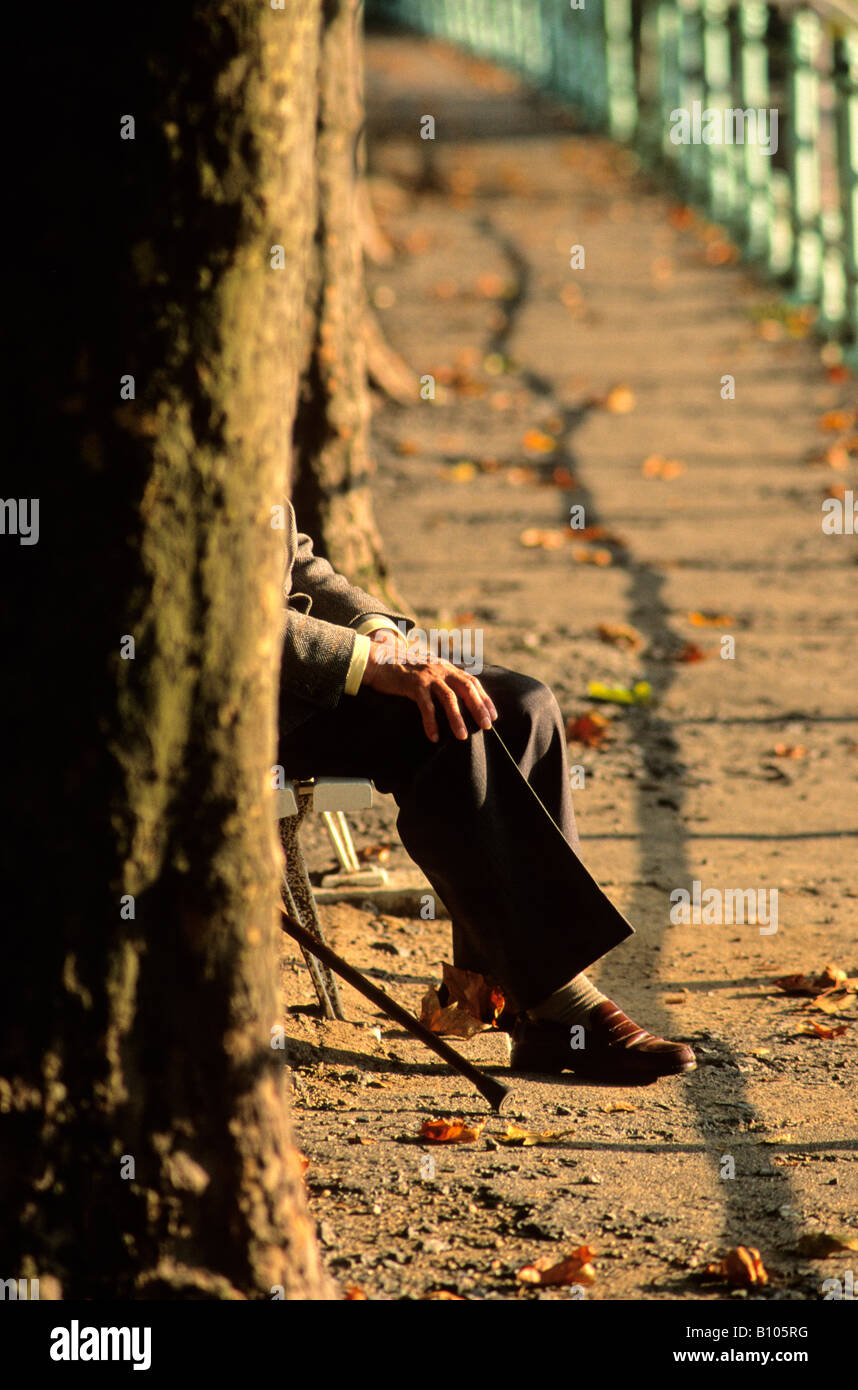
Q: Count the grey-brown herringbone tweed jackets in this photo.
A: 1